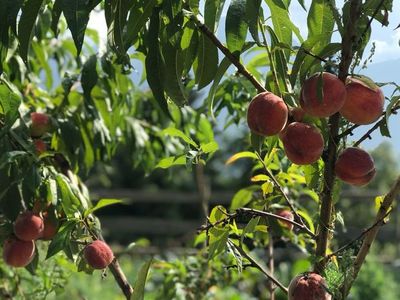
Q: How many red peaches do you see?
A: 14